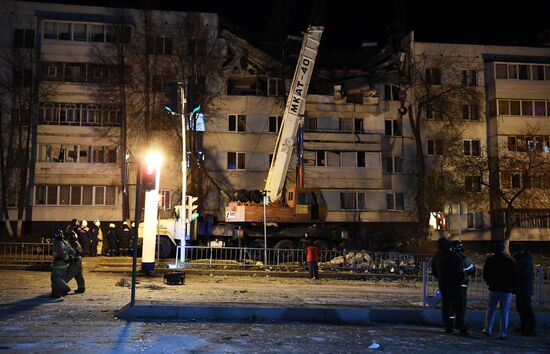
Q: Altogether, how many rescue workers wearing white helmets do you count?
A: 5